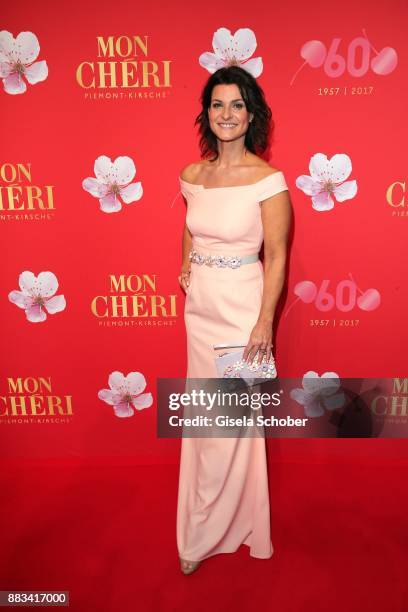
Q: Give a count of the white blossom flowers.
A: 7